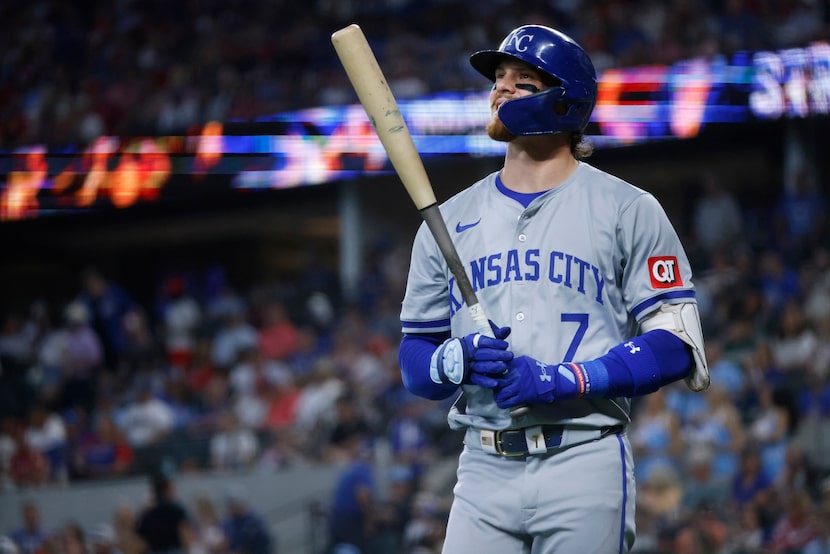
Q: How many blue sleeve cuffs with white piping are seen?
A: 2